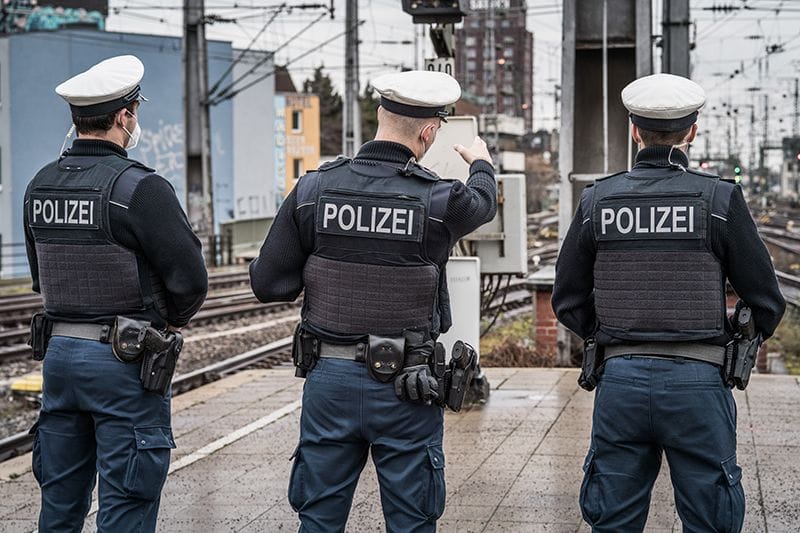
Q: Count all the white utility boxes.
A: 3